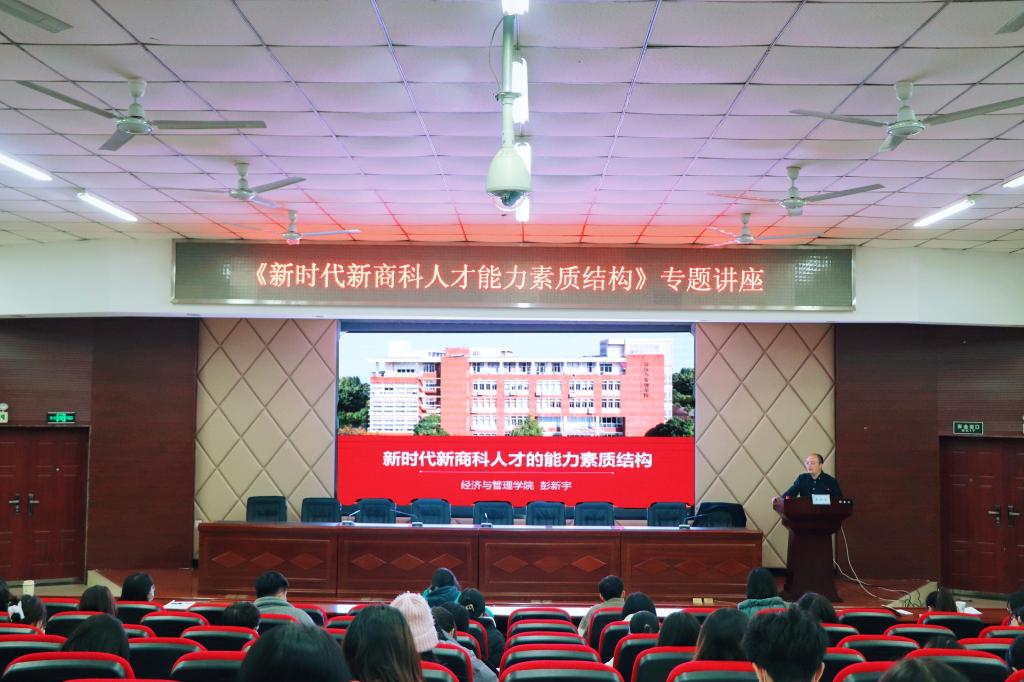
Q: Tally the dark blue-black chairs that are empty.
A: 9